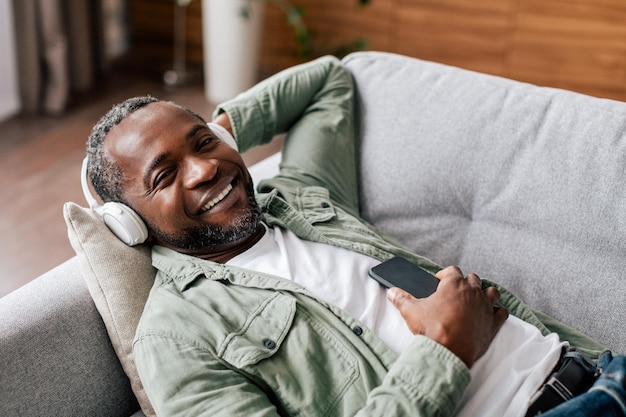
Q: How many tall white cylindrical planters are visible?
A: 1